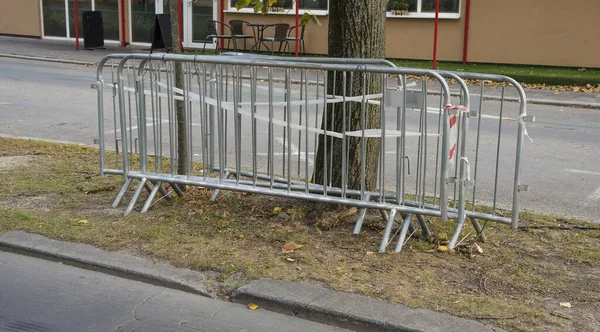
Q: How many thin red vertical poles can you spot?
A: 7